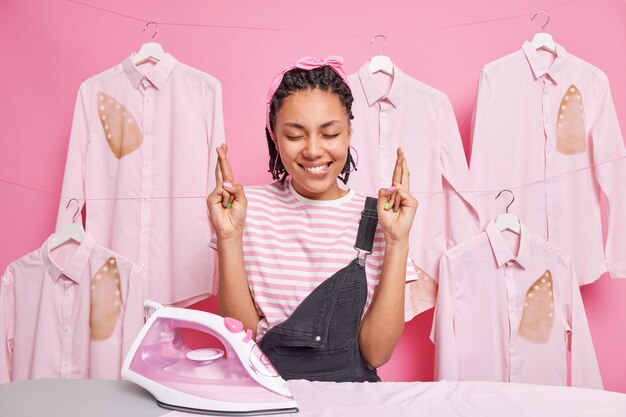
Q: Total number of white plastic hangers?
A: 5